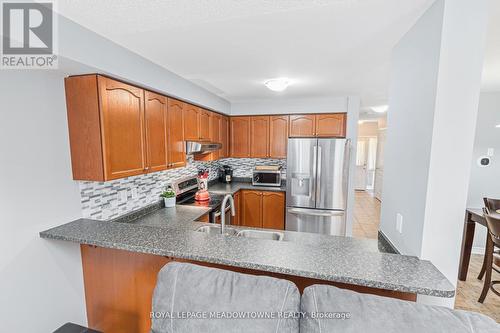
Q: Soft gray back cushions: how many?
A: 2